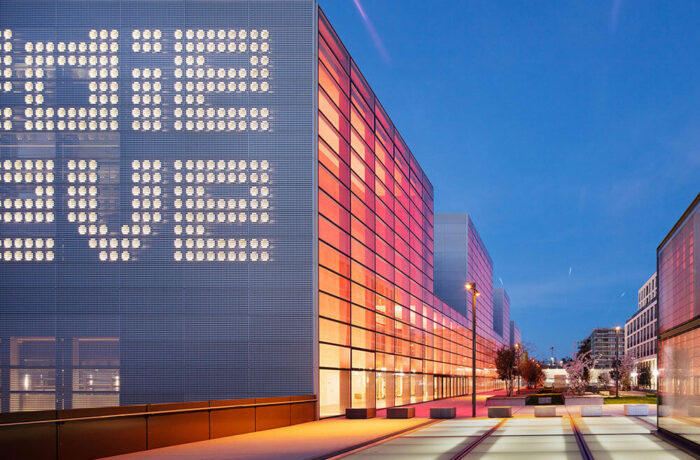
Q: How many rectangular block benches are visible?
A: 7